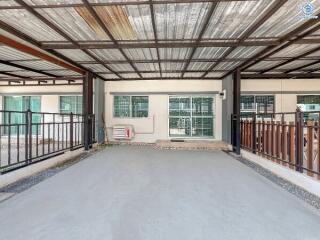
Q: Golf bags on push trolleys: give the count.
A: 0